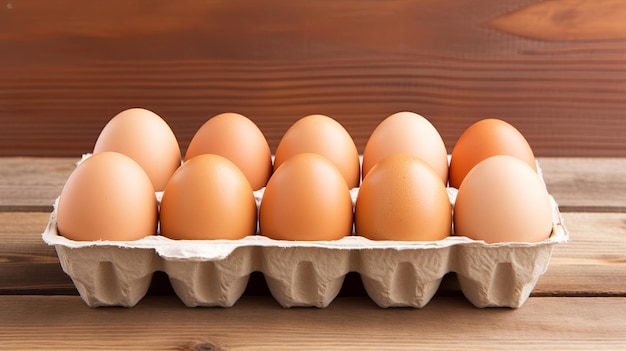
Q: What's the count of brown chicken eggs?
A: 10